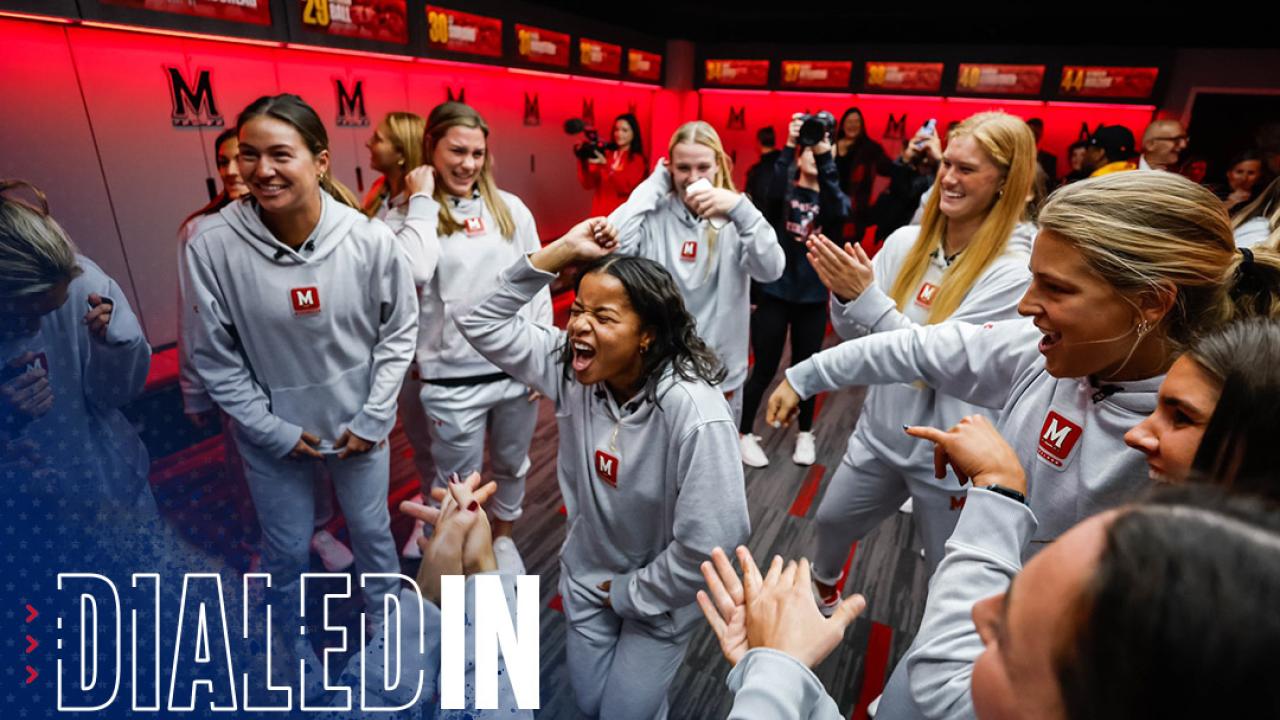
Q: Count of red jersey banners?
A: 11